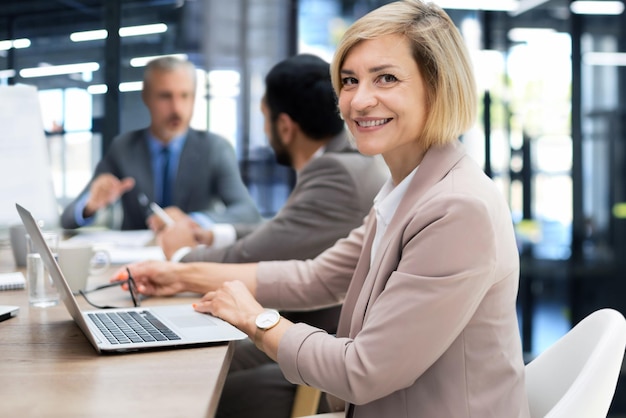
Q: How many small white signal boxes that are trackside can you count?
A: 0